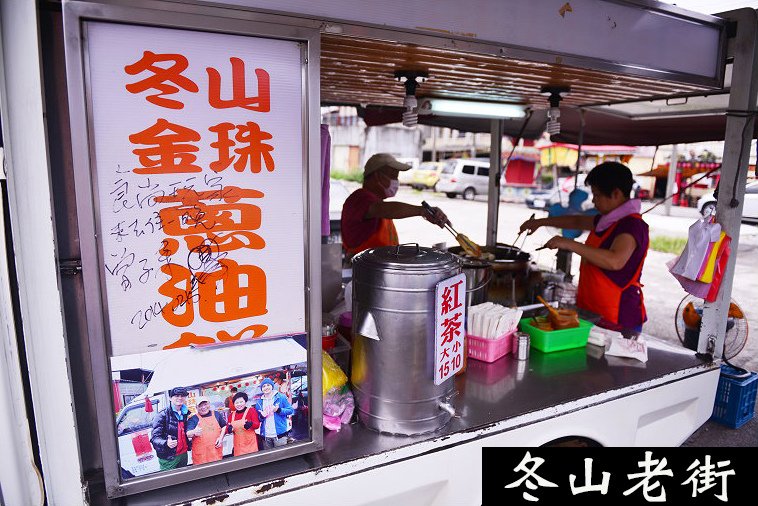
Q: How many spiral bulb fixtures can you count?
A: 2